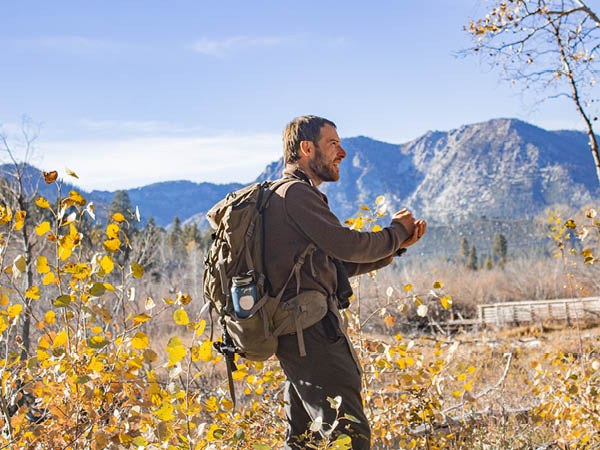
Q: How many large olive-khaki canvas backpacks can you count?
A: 1